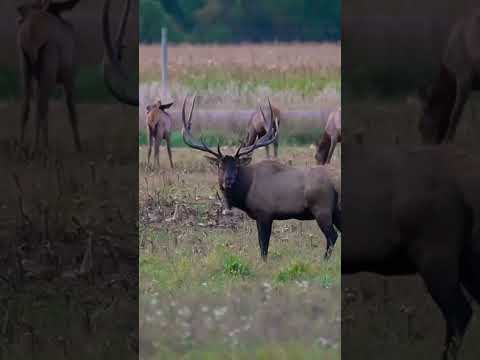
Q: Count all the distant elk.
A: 3